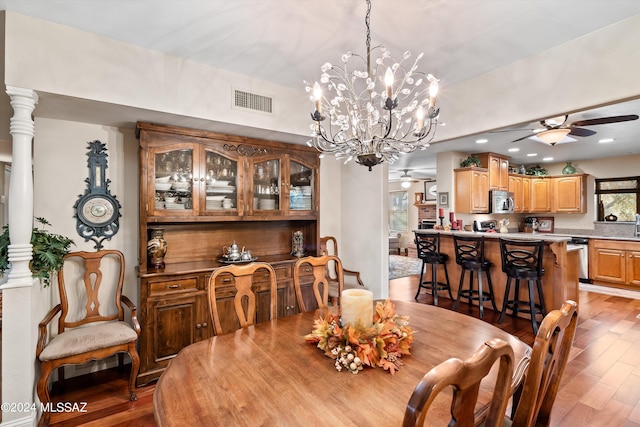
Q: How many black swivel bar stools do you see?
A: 3